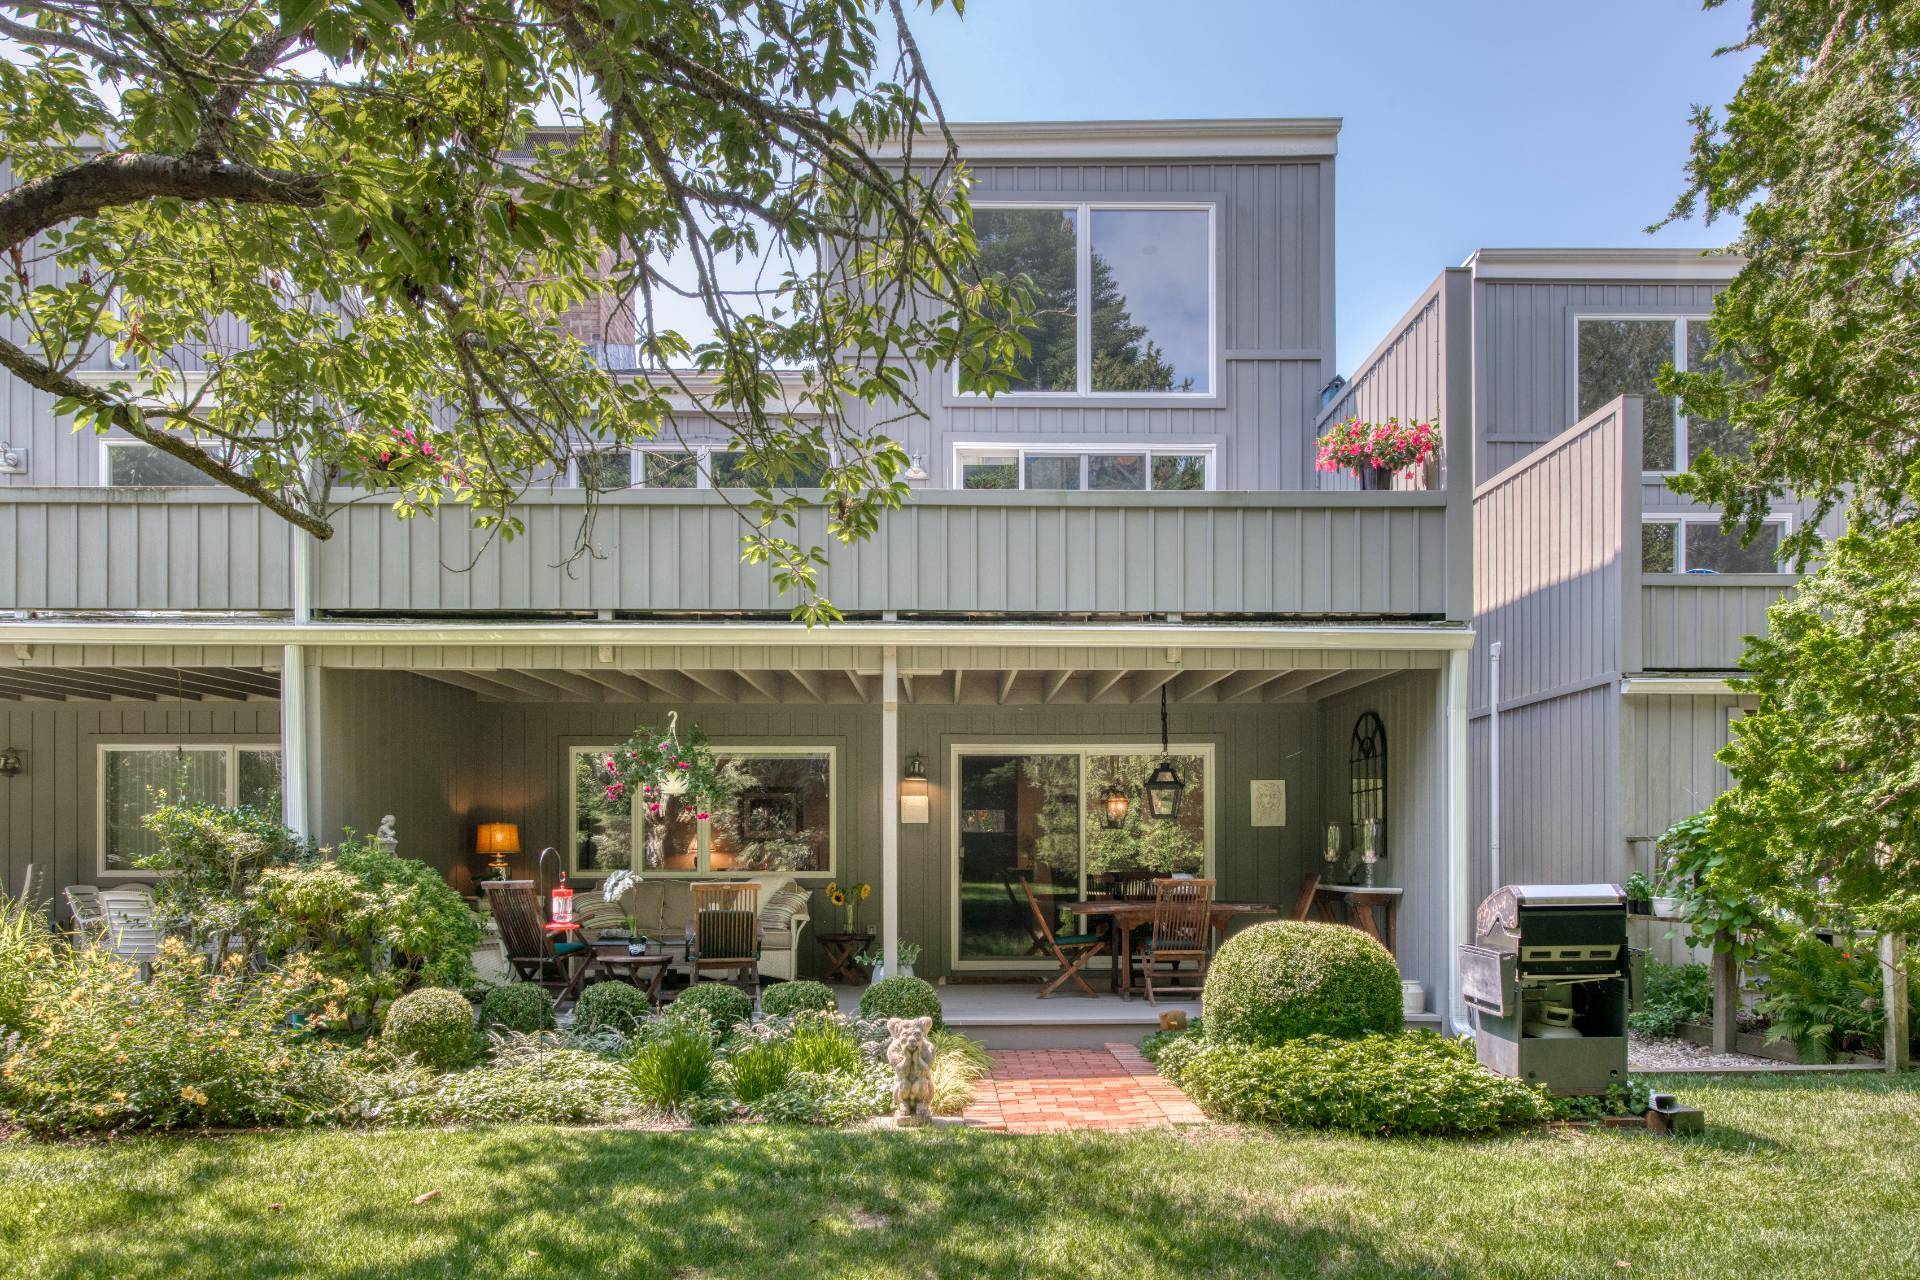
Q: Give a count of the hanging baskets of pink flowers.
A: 1